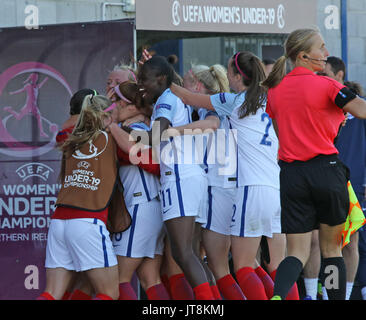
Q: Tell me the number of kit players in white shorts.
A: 5